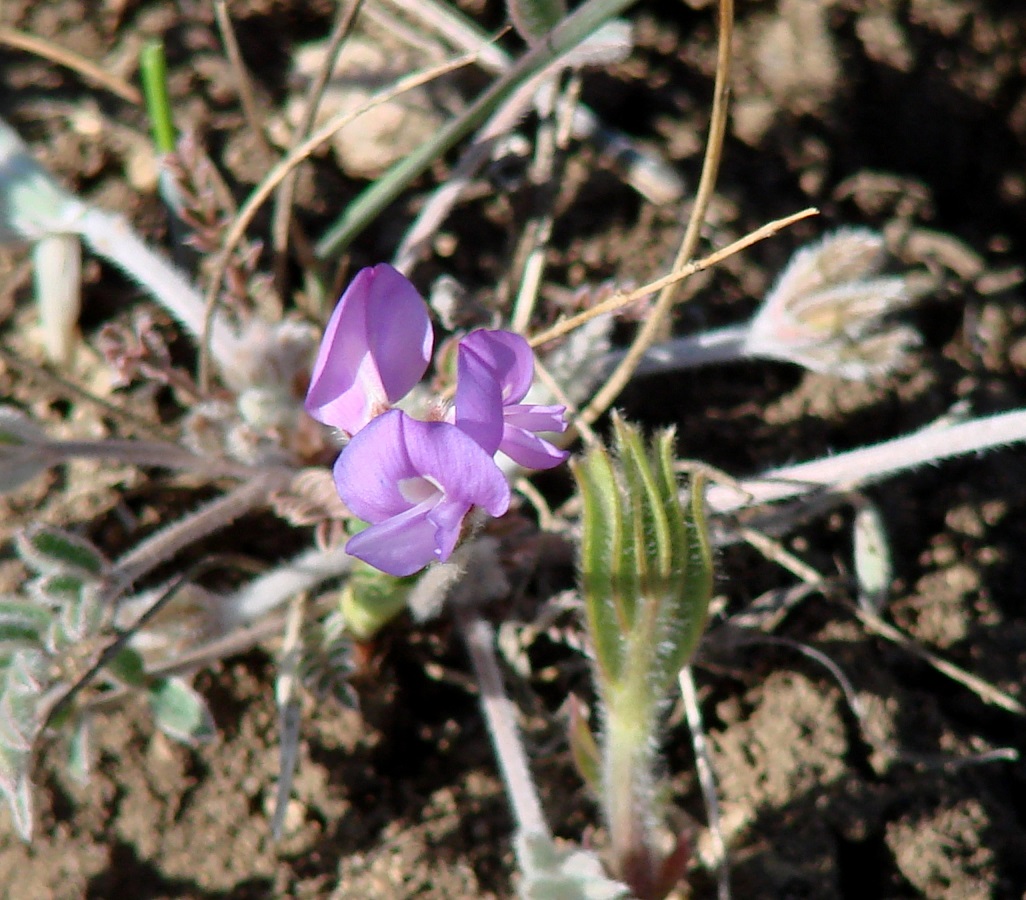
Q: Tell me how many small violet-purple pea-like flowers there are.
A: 3